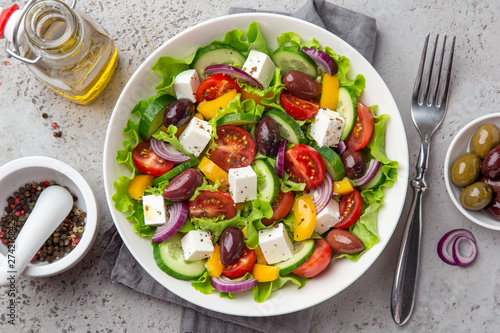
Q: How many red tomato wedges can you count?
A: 11